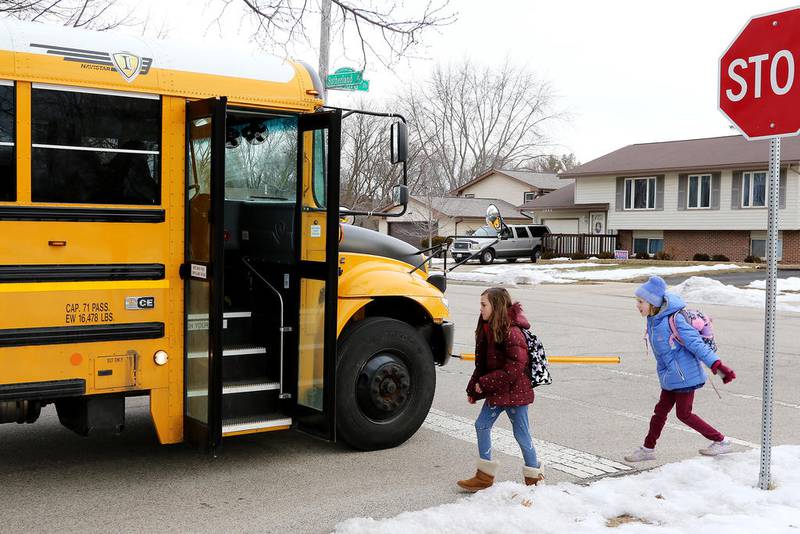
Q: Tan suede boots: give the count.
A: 2